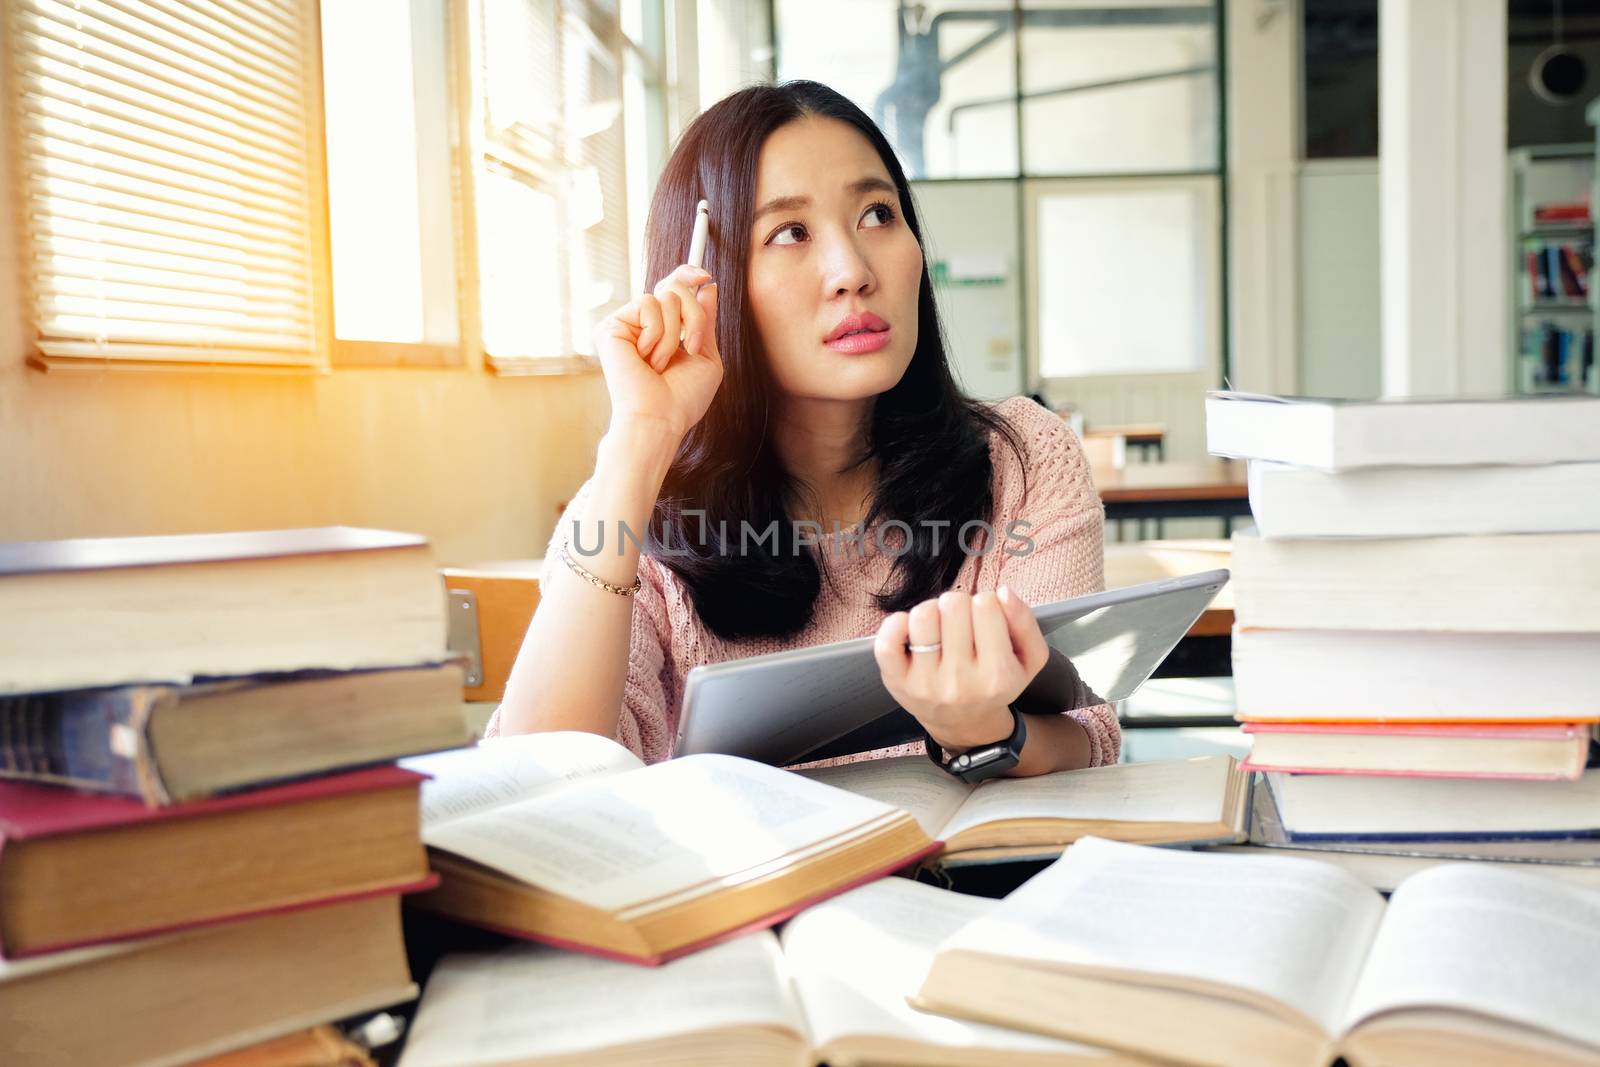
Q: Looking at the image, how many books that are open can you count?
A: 4